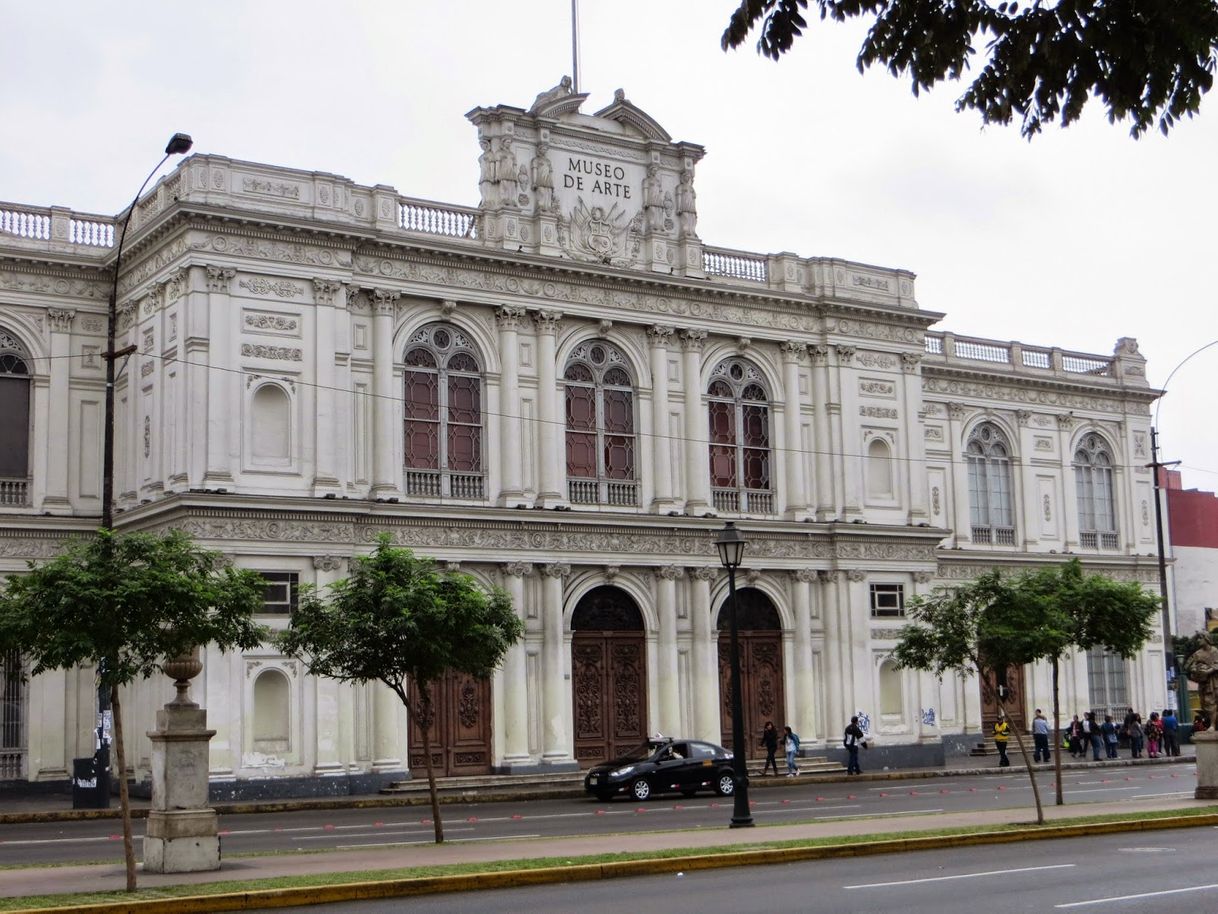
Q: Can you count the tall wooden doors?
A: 4